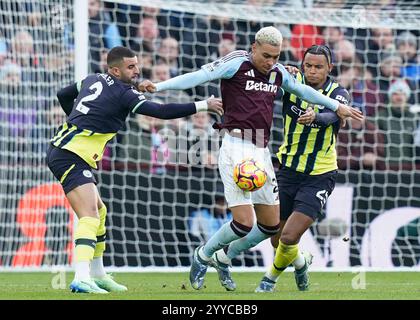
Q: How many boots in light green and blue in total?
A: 2